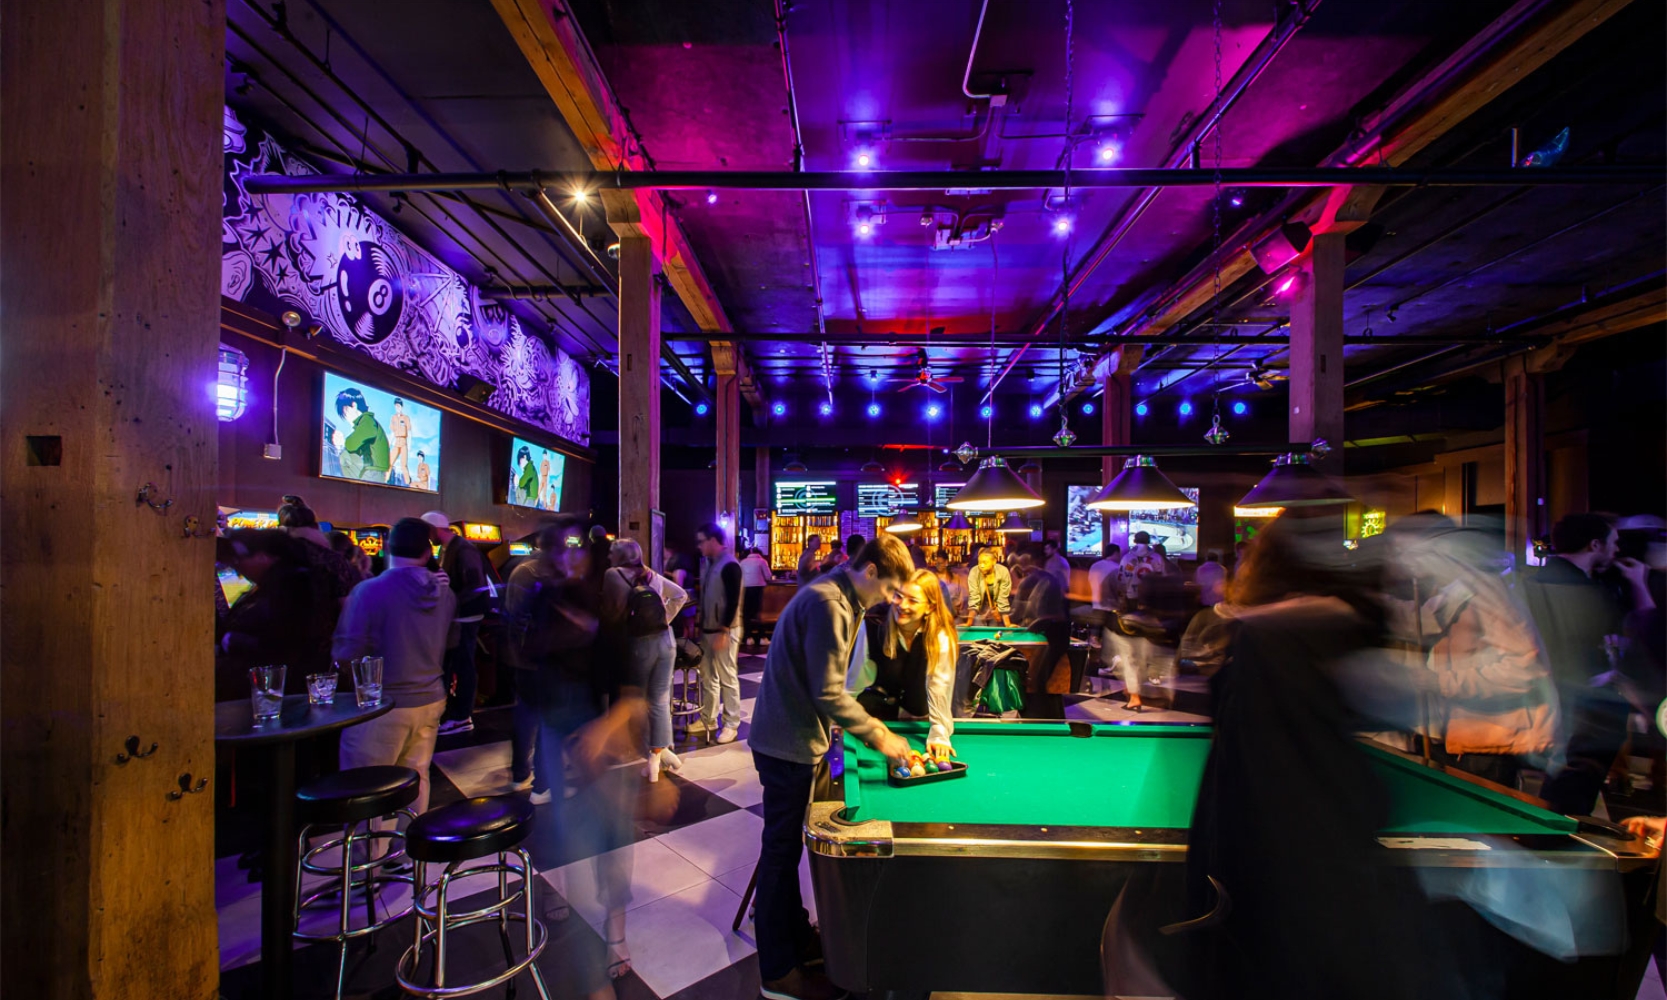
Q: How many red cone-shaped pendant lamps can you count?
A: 0